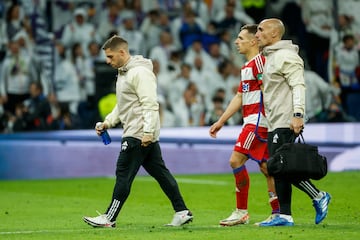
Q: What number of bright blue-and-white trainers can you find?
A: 2